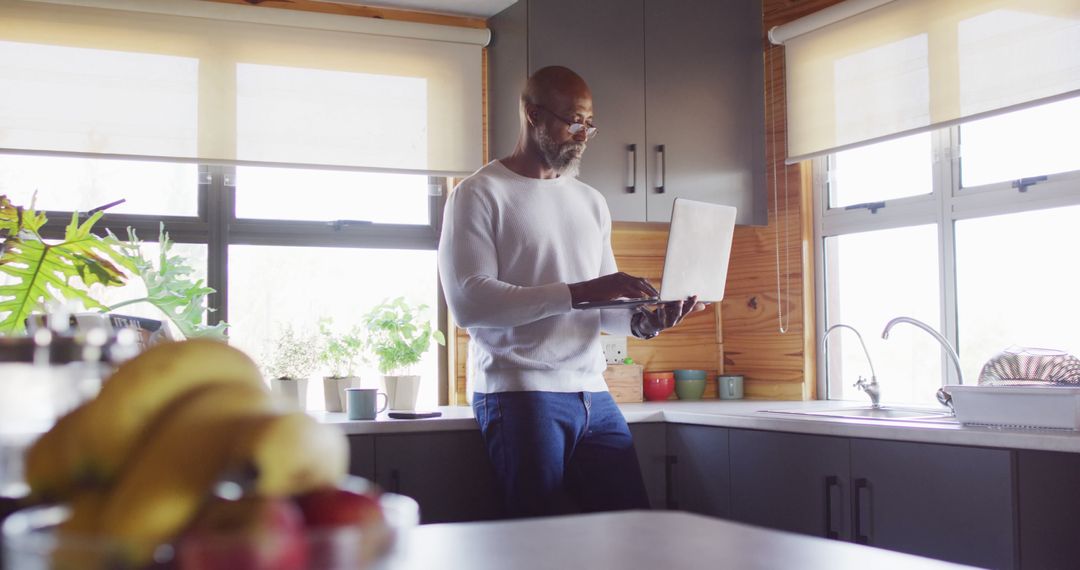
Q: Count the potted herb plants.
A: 3